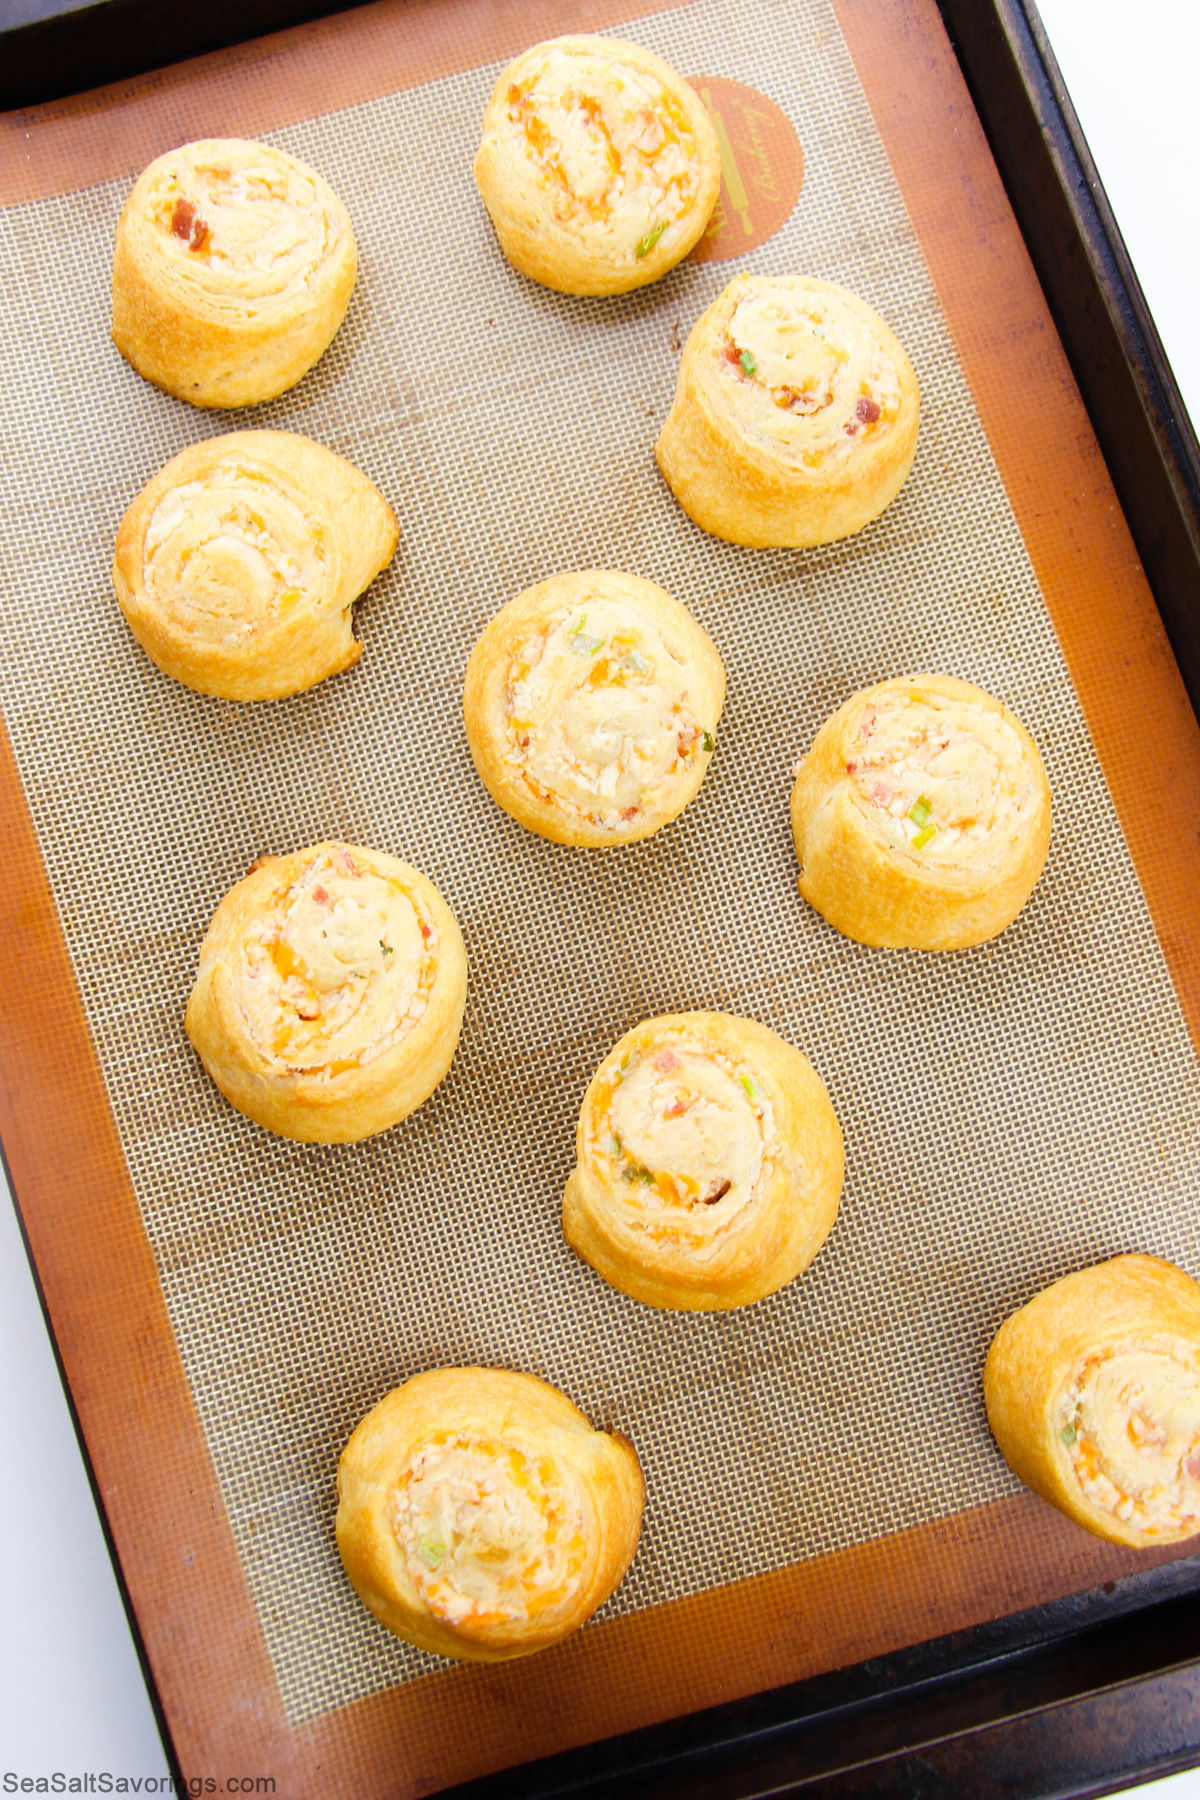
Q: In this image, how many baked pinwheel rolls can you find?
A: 10